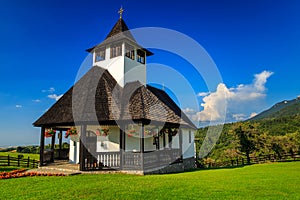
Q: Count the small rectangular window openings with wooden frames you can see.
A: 4